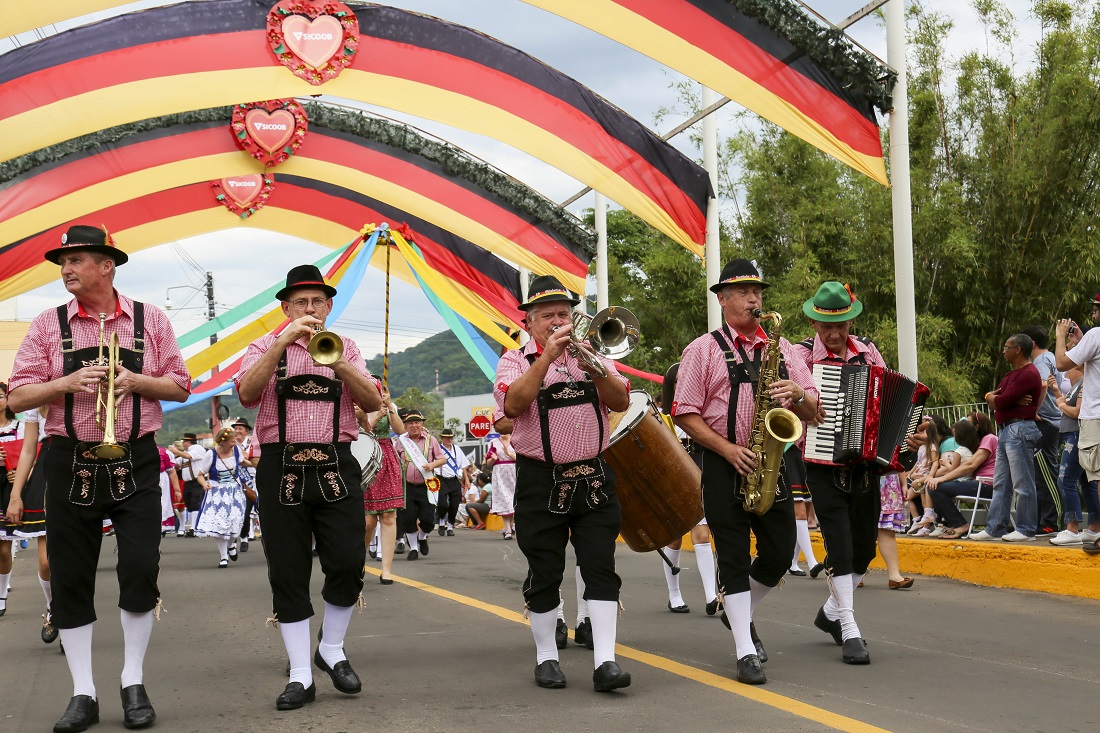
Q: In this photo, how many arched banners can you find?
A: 4